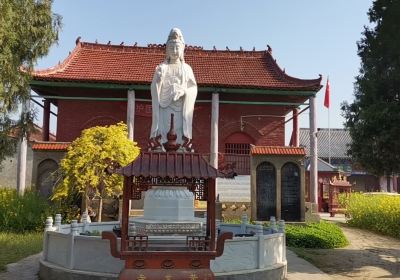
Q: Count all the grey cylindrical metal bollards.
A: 0